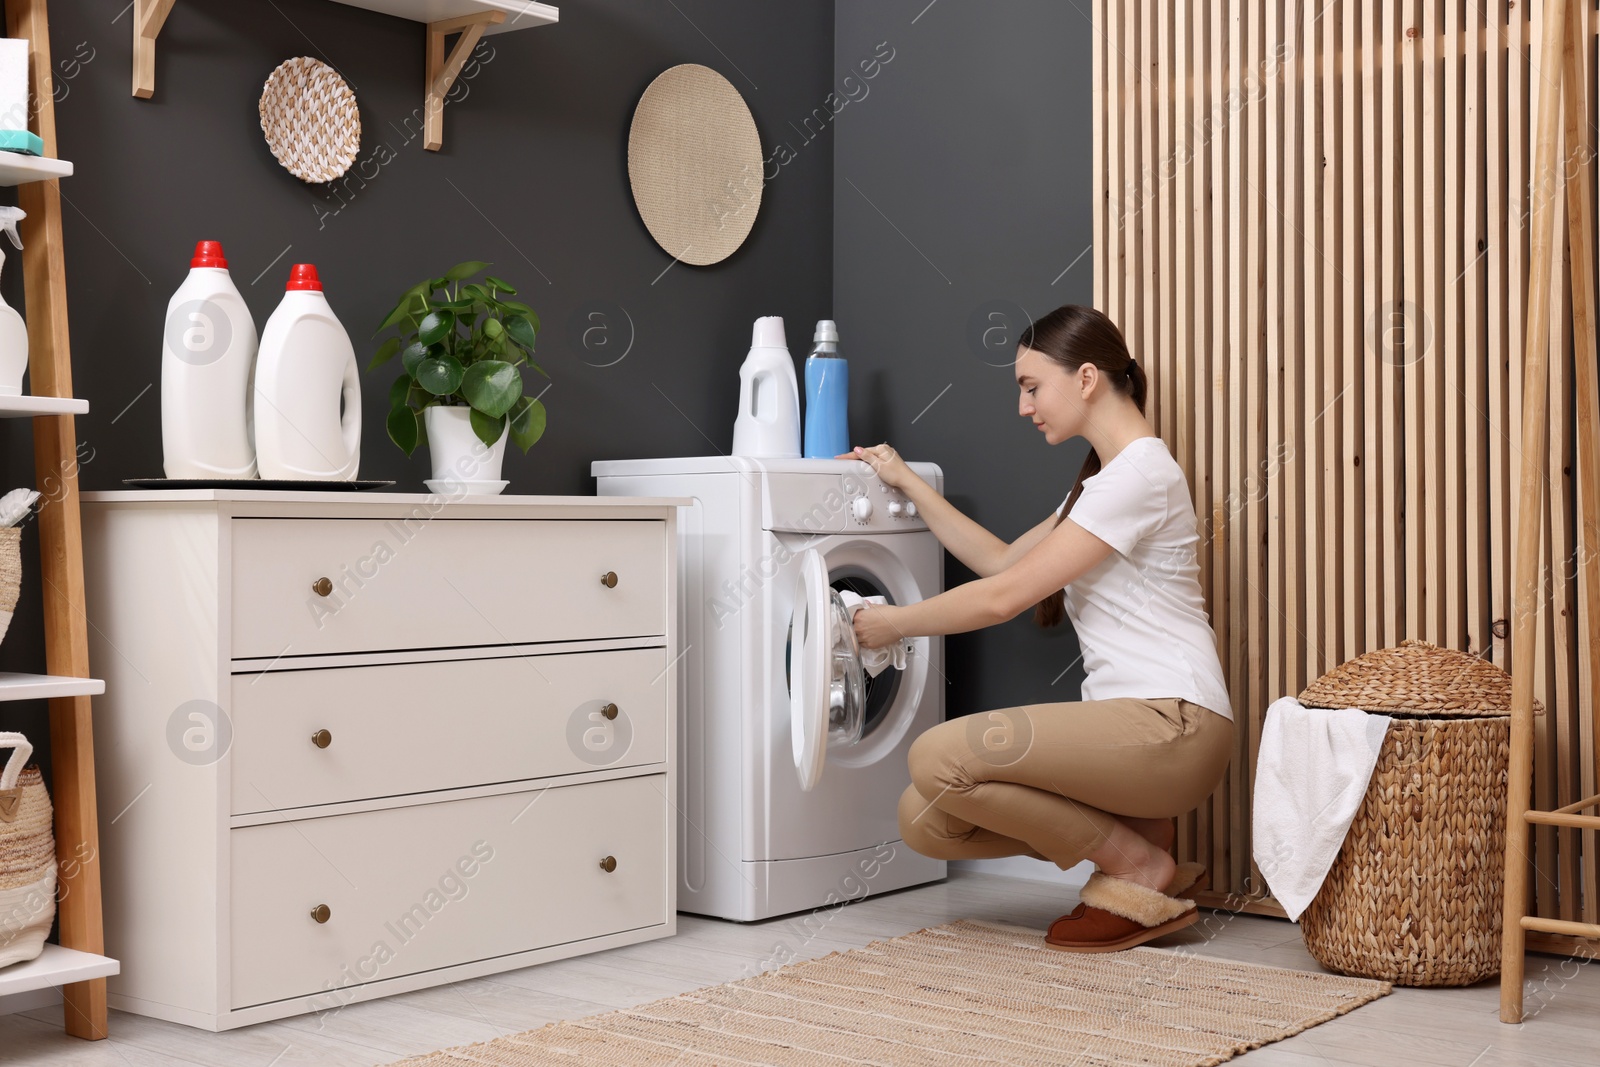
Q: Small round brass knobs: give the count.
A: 6